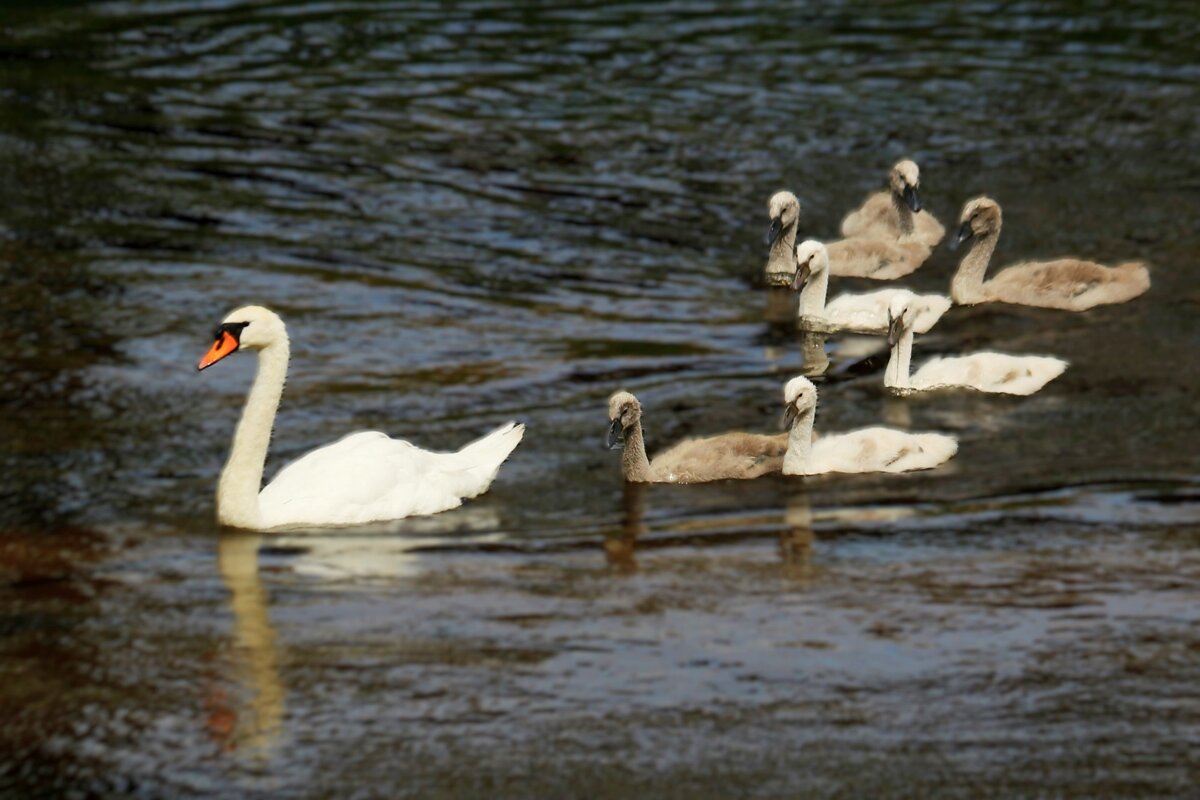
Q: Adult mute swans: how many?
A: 1